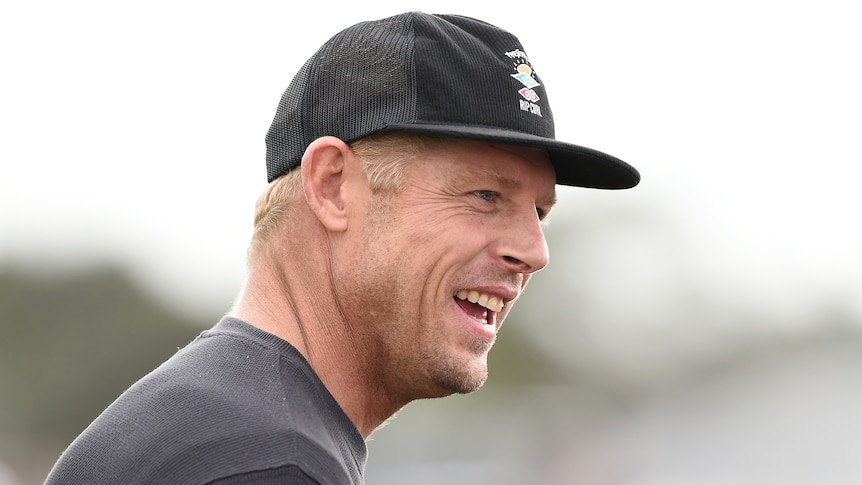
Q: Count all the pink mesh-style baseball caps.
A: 0